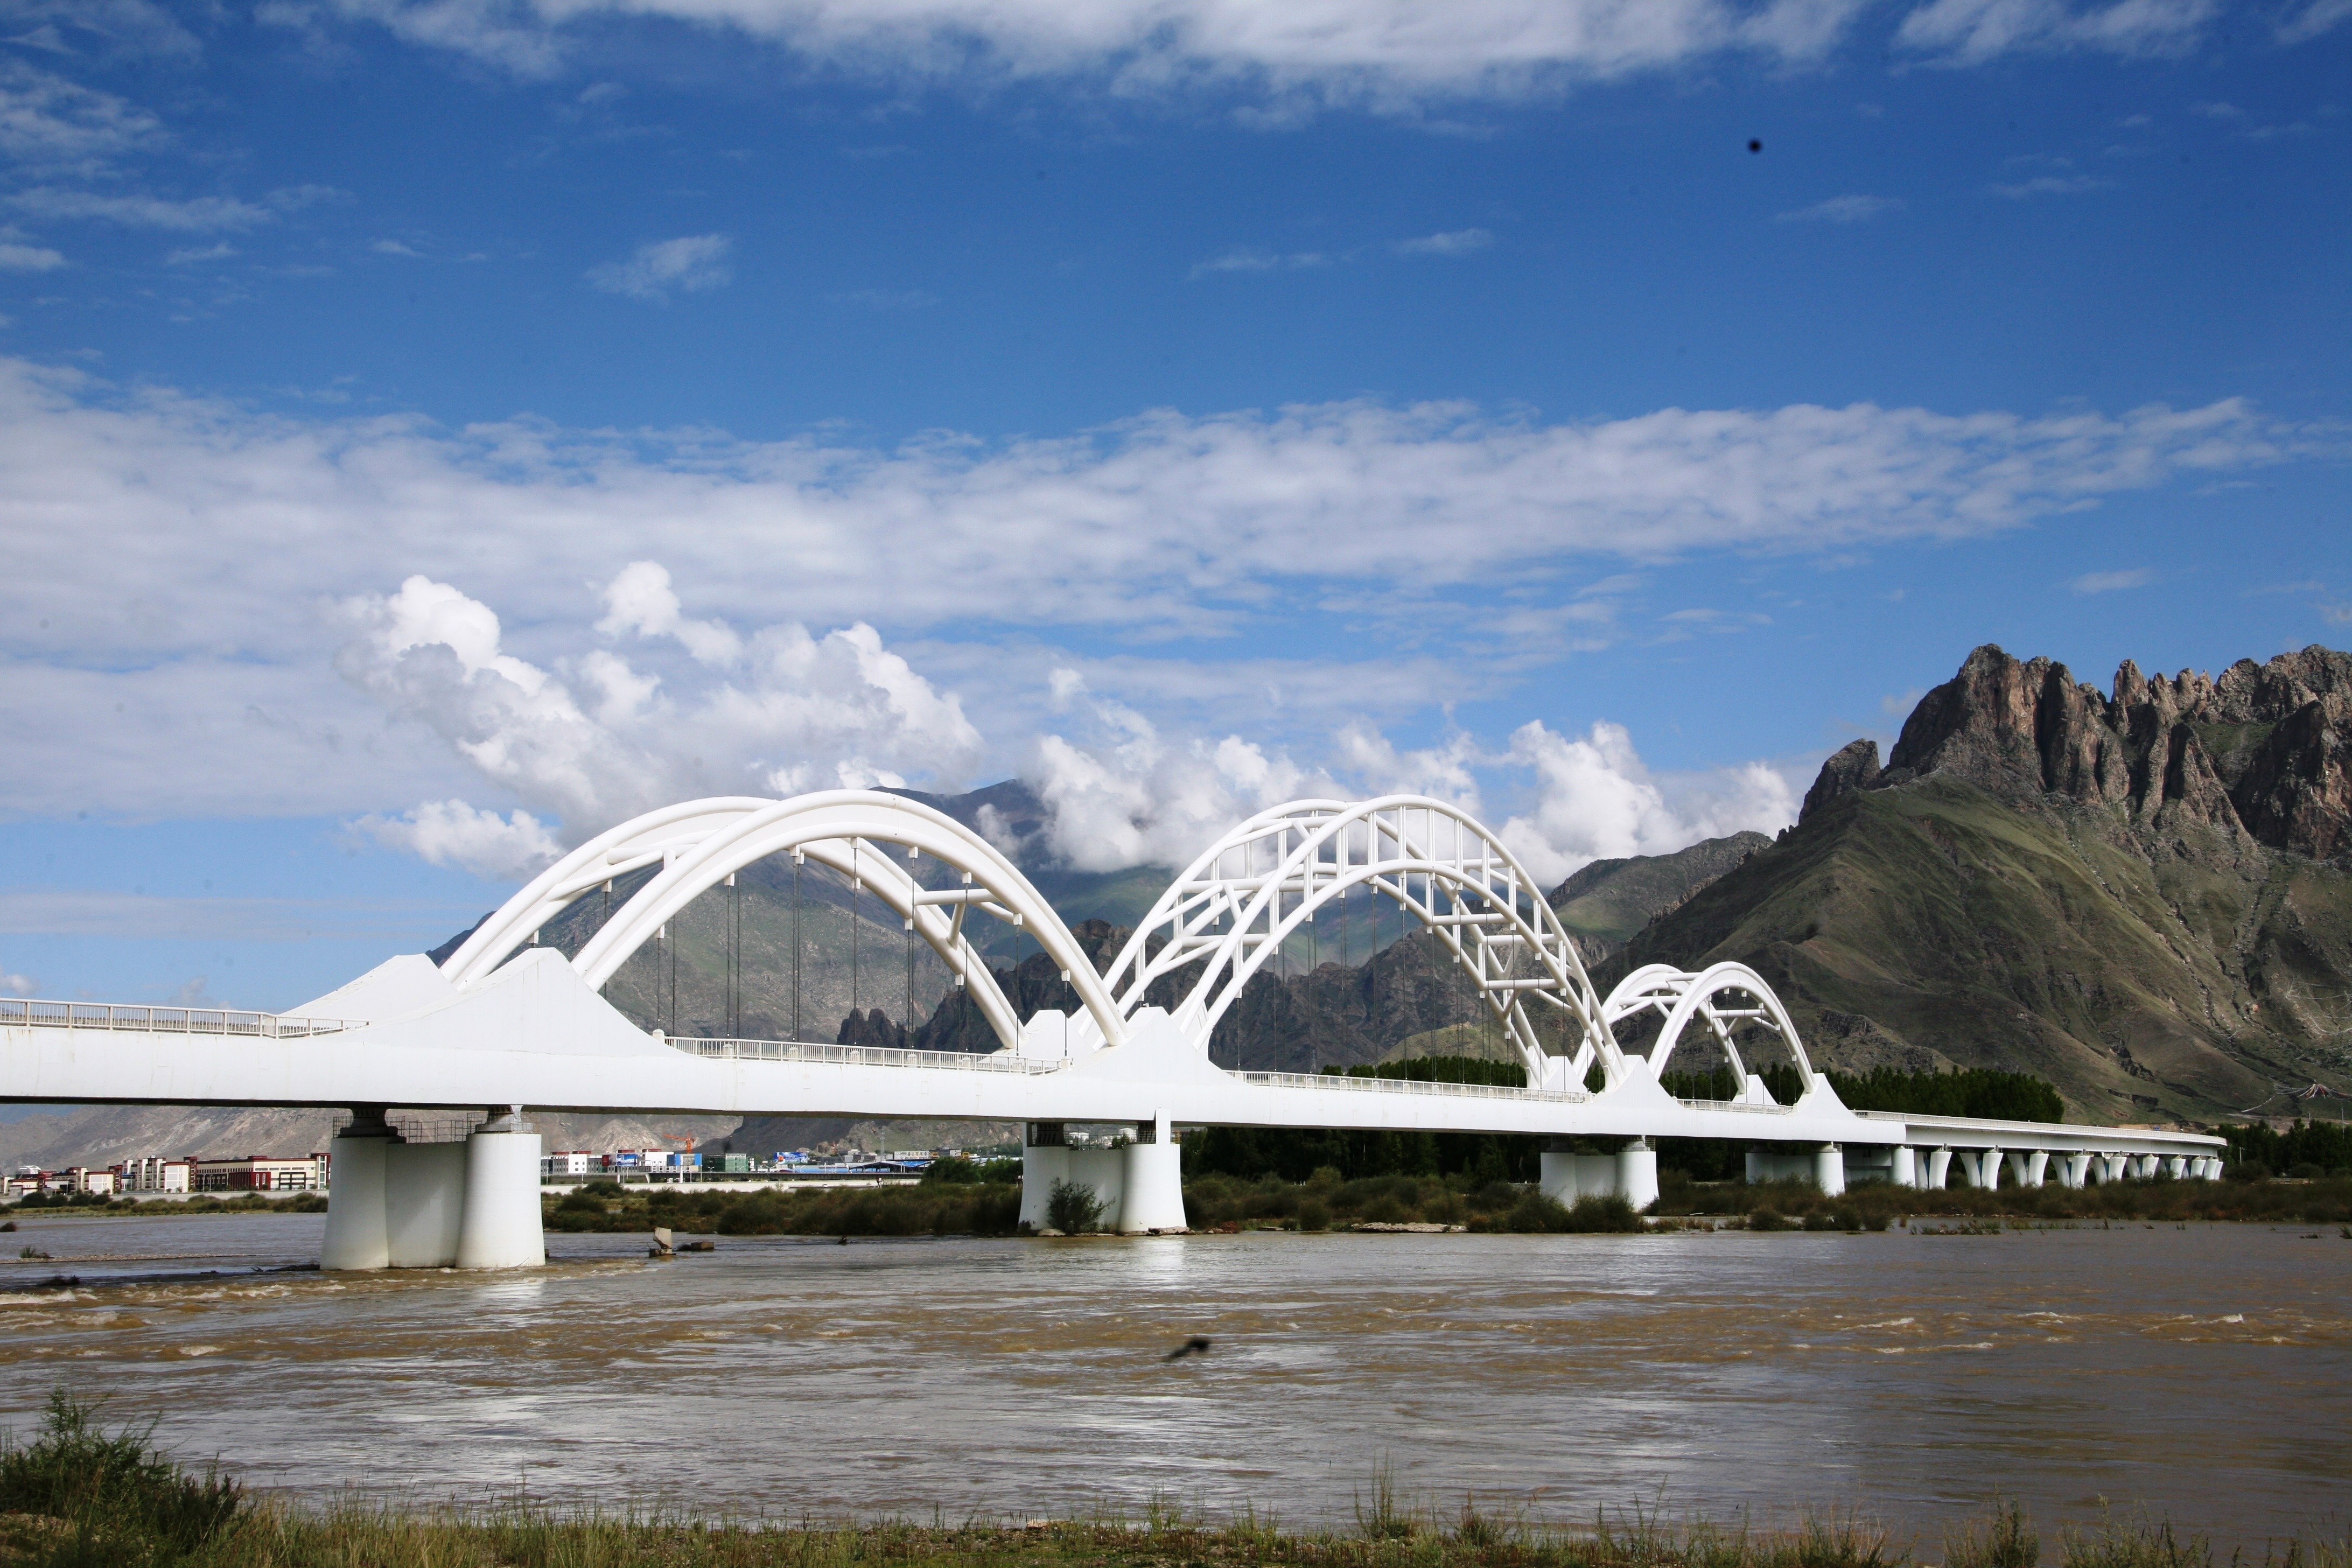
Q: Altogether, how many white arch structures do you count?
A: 3